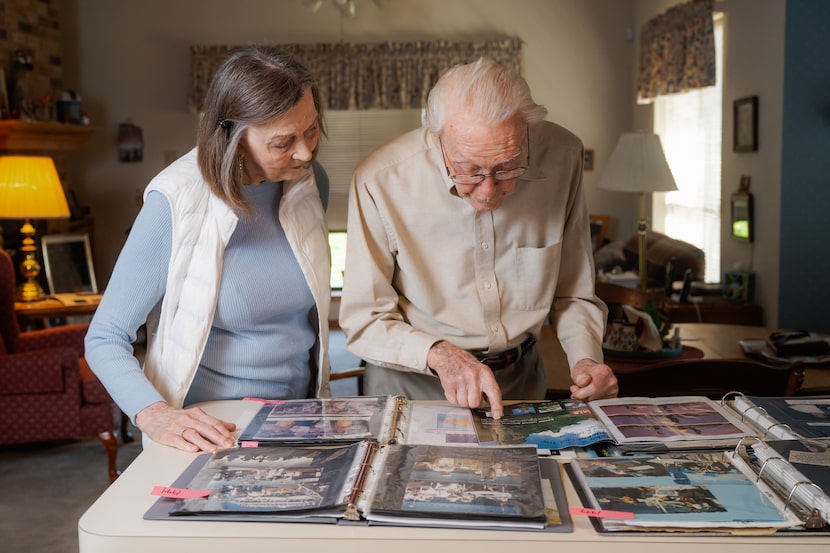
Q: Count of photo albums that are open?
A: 4